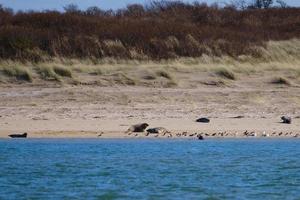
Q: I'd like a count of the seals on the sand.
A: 5